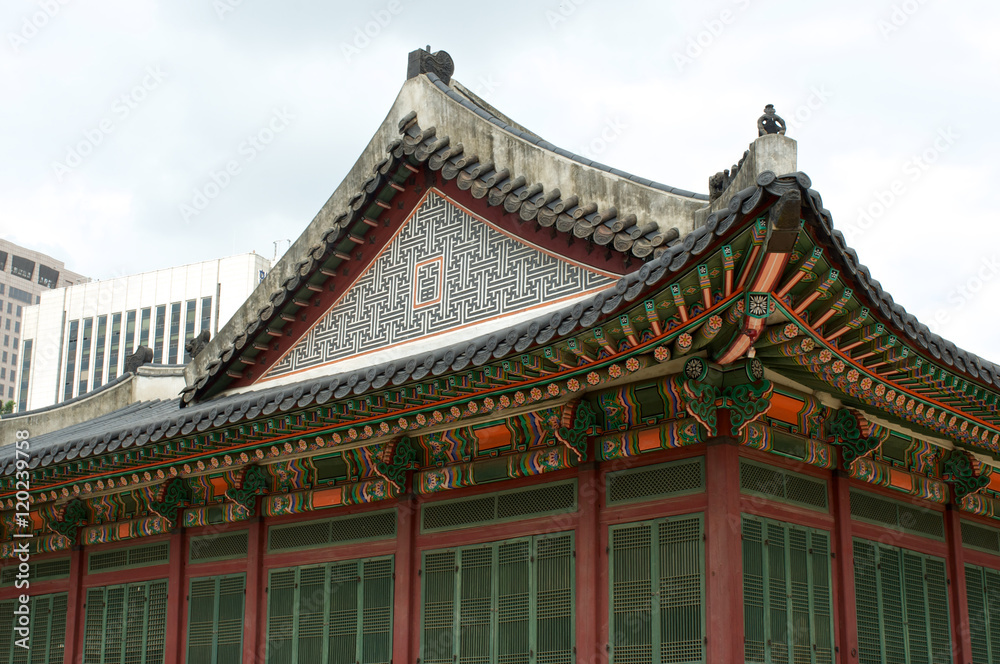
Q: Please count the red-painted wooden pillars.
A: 8